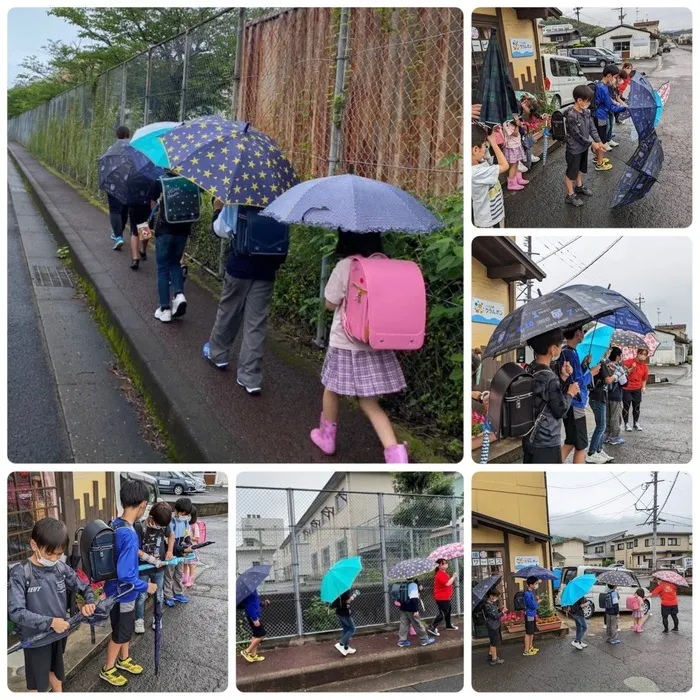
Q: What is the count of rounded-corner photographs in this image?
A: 6